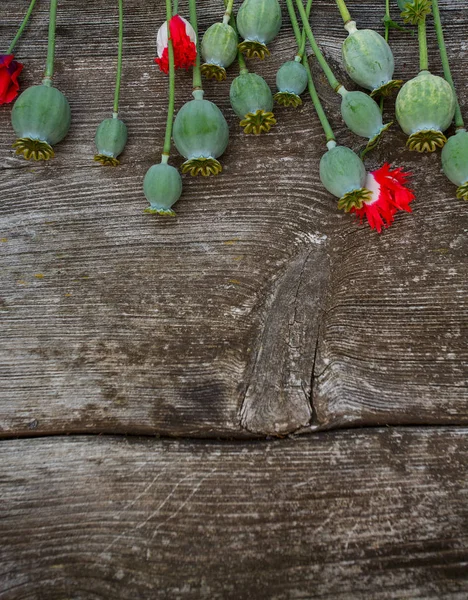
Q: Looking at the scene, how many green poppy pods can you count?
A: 14